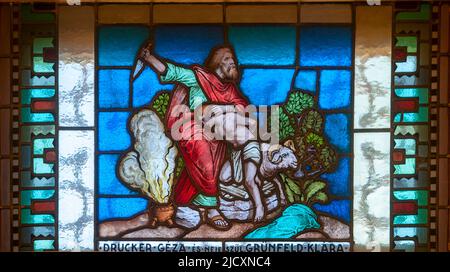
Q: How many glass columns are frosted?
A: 2